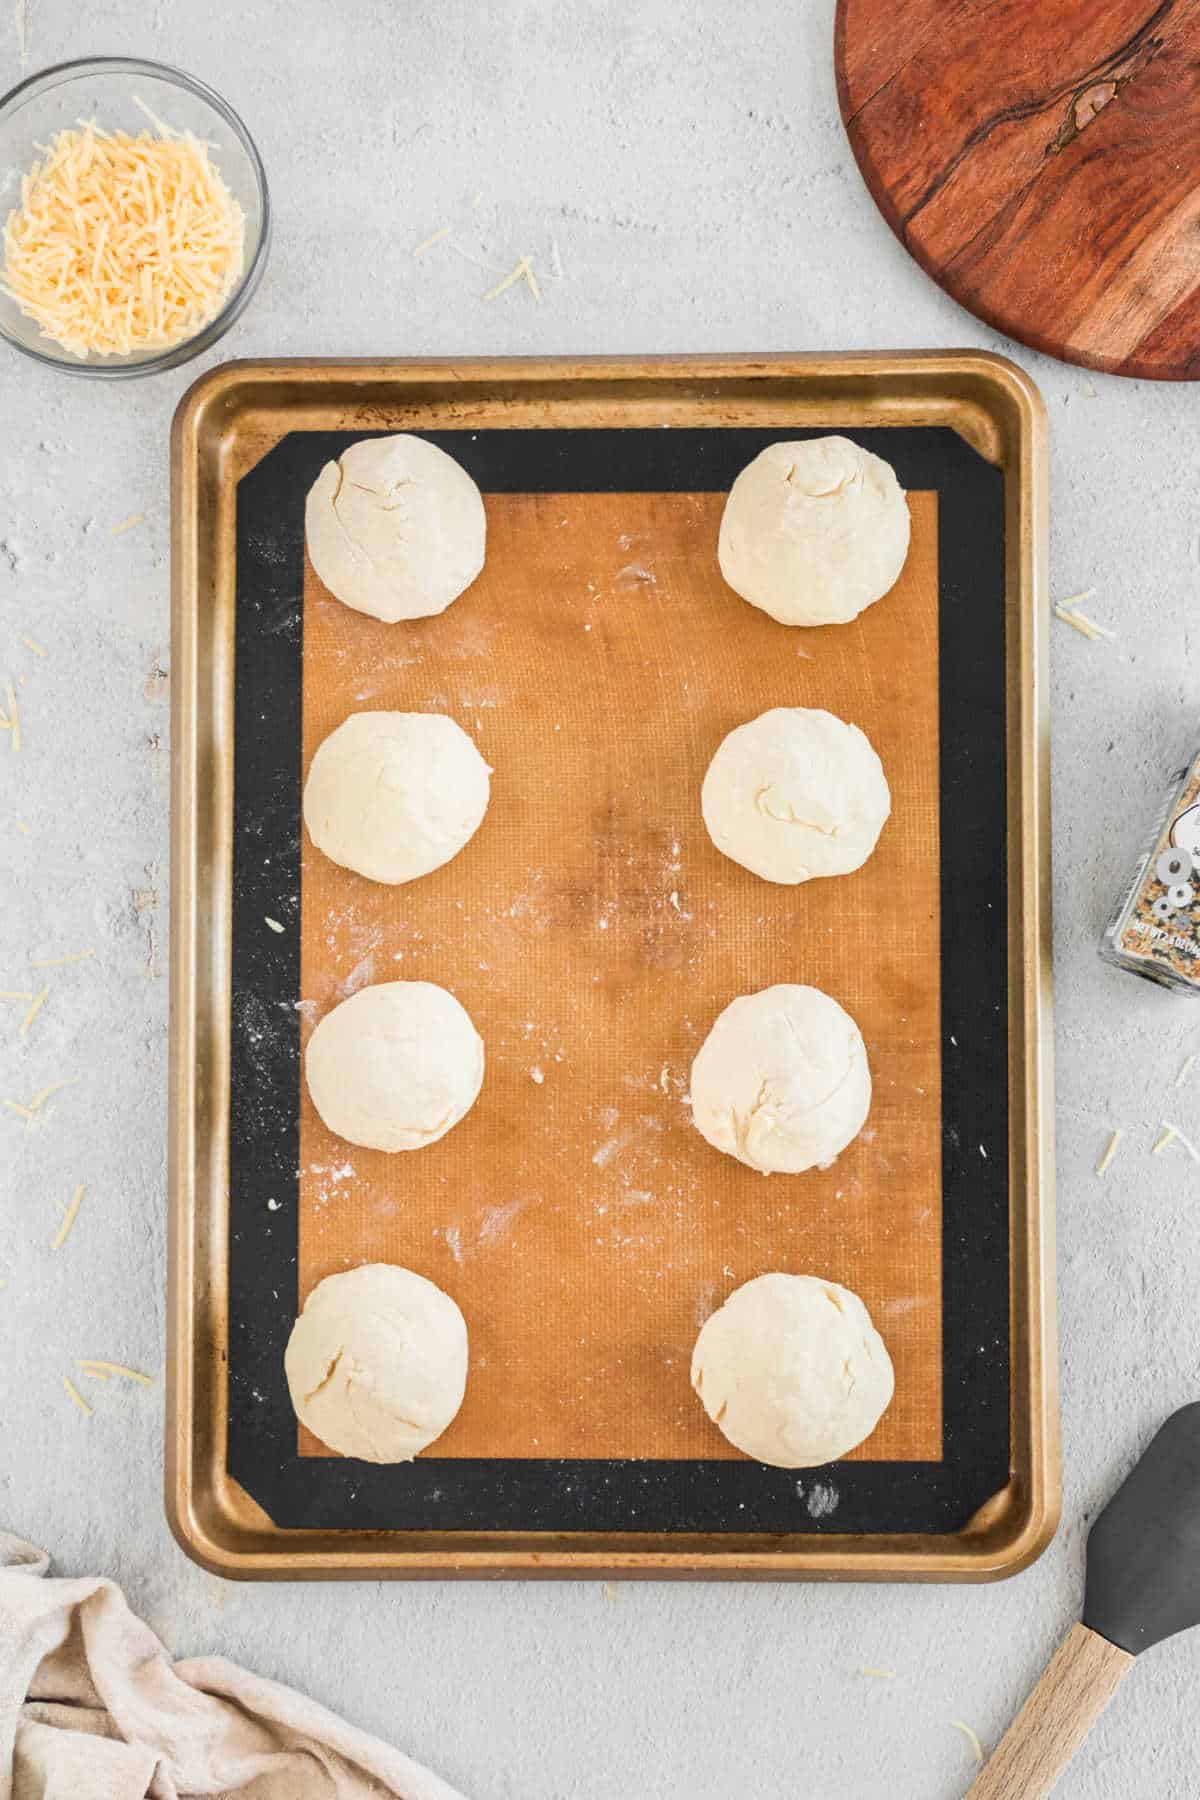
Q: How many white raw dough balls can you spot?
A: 8